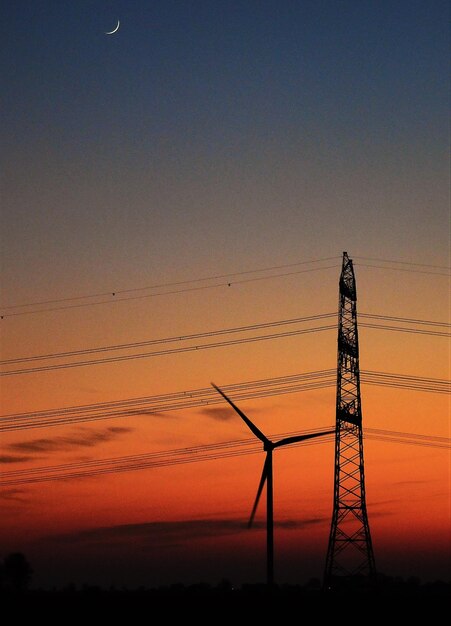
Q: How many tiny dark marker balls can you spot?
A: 3